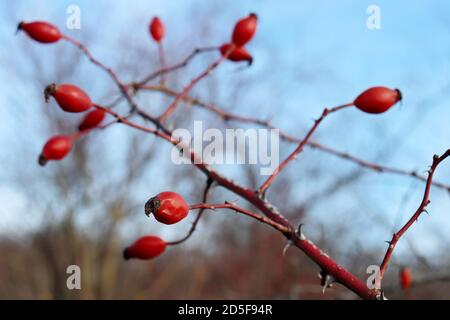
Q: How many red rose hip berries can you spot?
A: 11